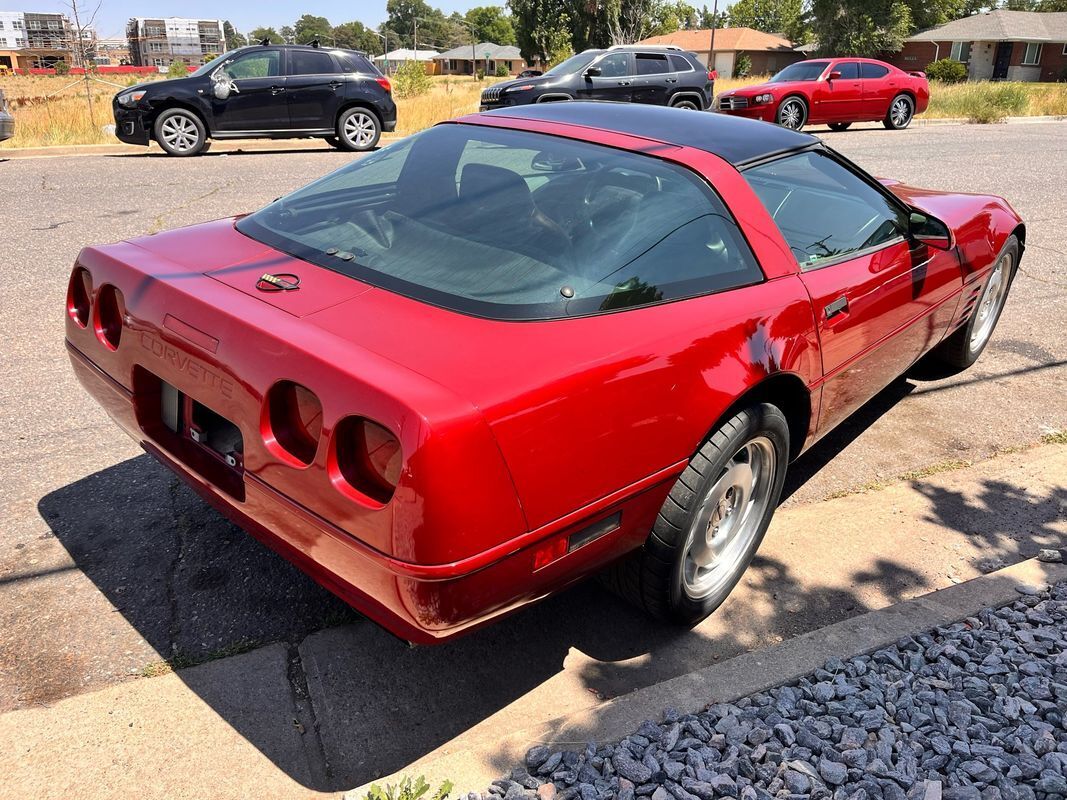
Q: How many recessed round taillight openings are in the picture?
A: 4